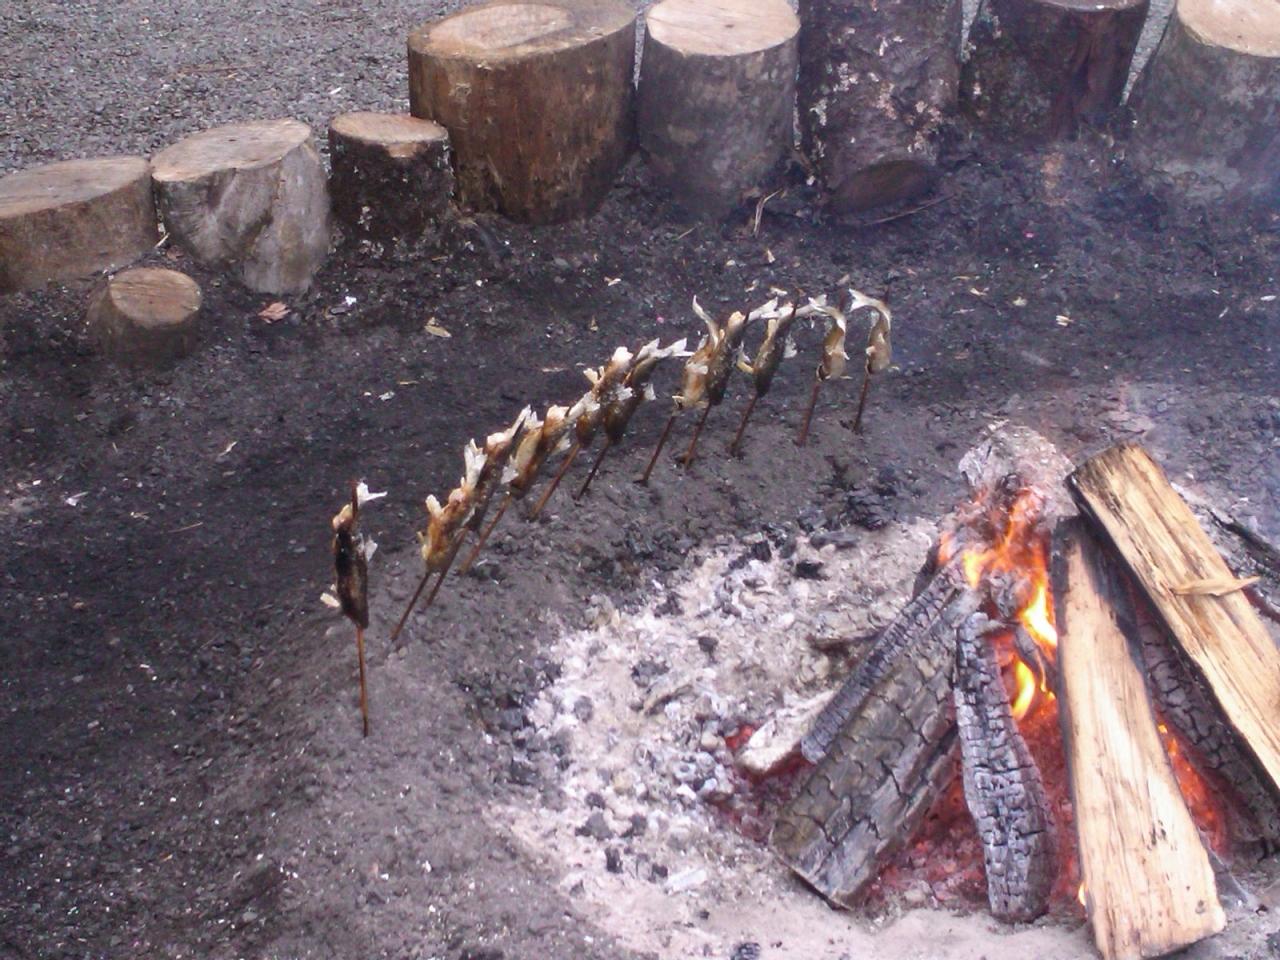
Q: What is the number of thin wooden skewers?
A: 11